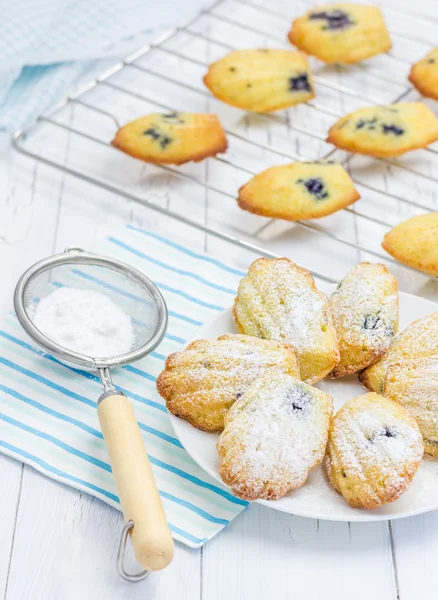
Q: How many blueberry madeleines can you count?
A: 14